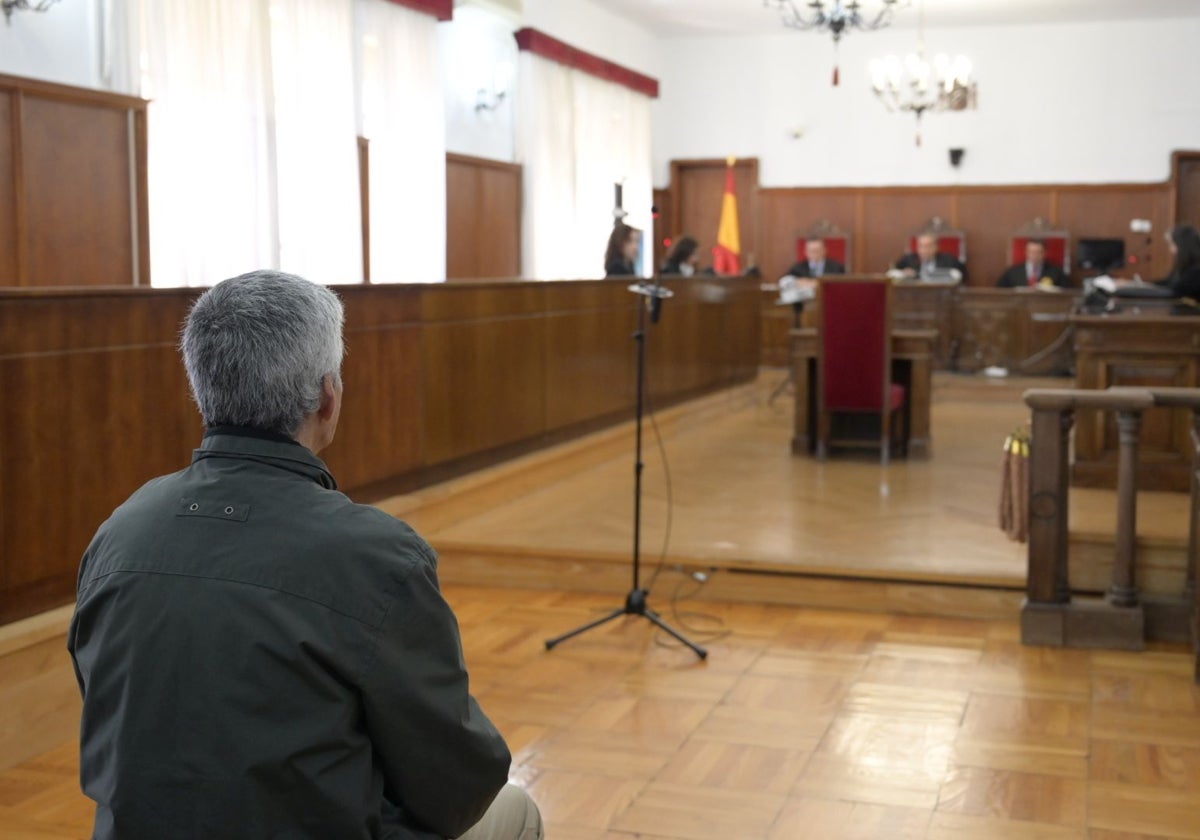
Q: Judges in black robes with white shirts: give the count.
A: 3